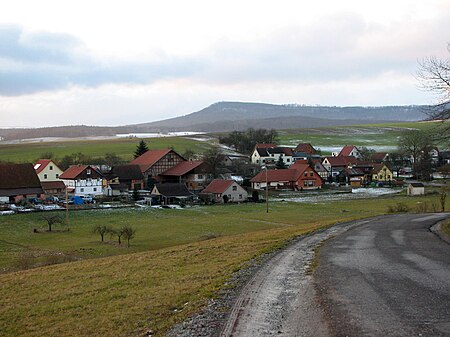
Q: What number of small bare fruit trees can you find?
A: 4